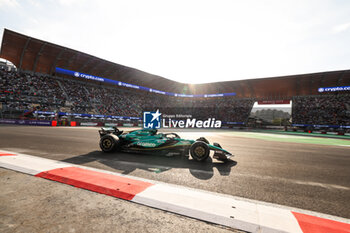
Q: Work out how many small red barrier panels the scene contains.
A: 2